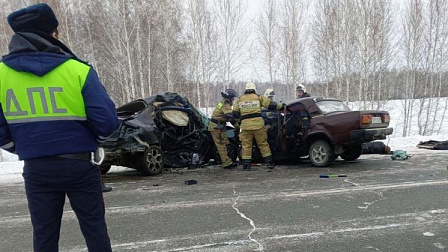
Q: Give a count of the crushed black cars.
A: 1